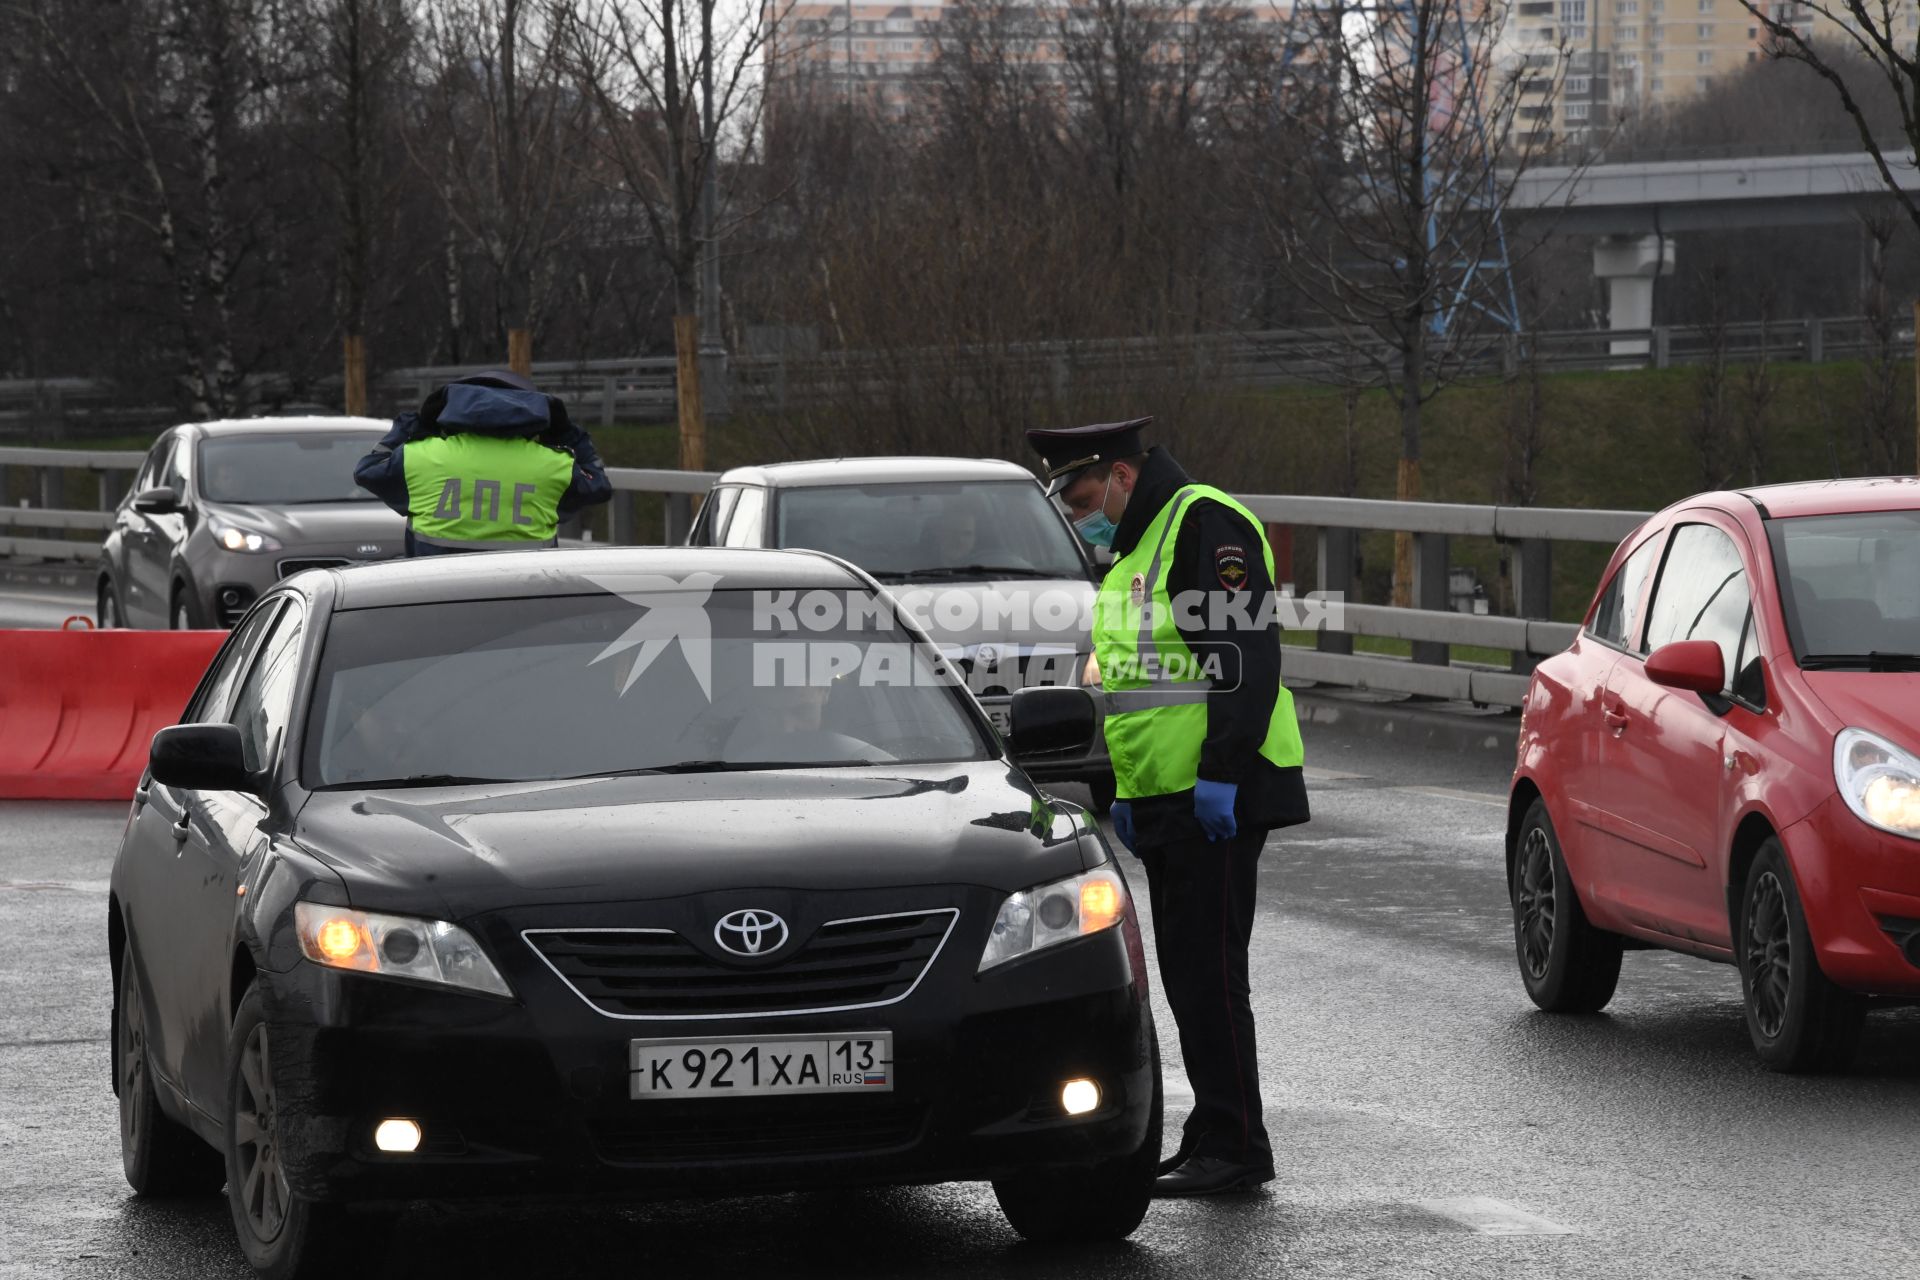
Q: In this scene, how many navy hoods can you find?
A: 1